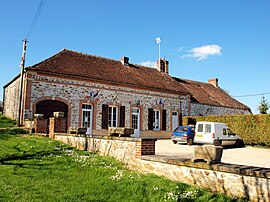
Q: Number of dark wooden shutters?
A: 4